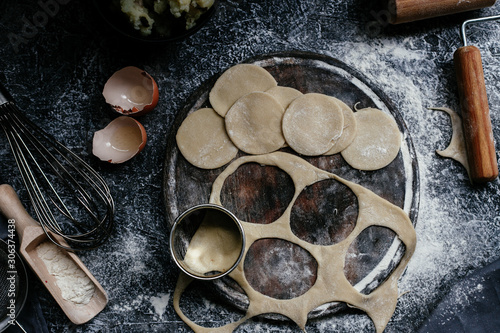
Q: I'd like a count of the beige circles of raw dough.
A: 7